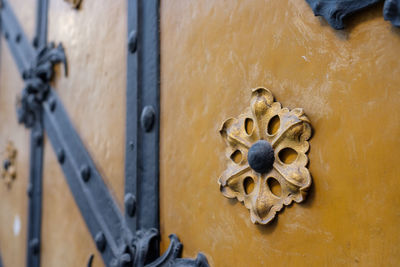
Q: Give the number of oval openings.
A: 6